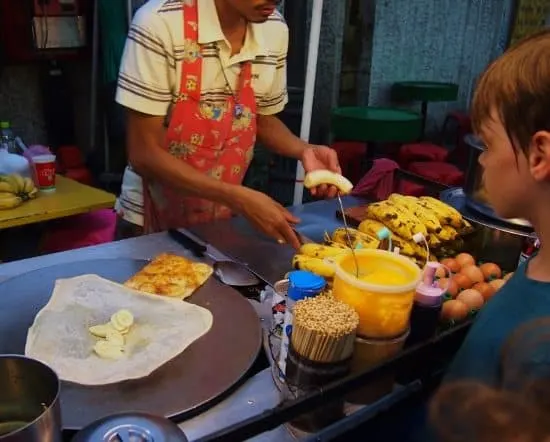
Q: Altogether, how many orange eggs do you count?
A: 12